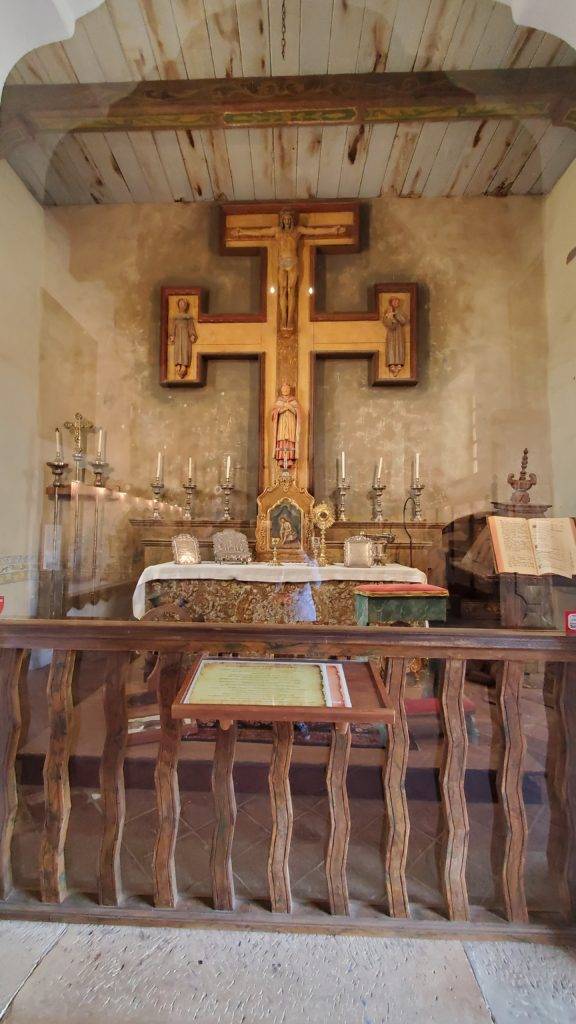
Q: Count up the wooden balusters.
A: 11